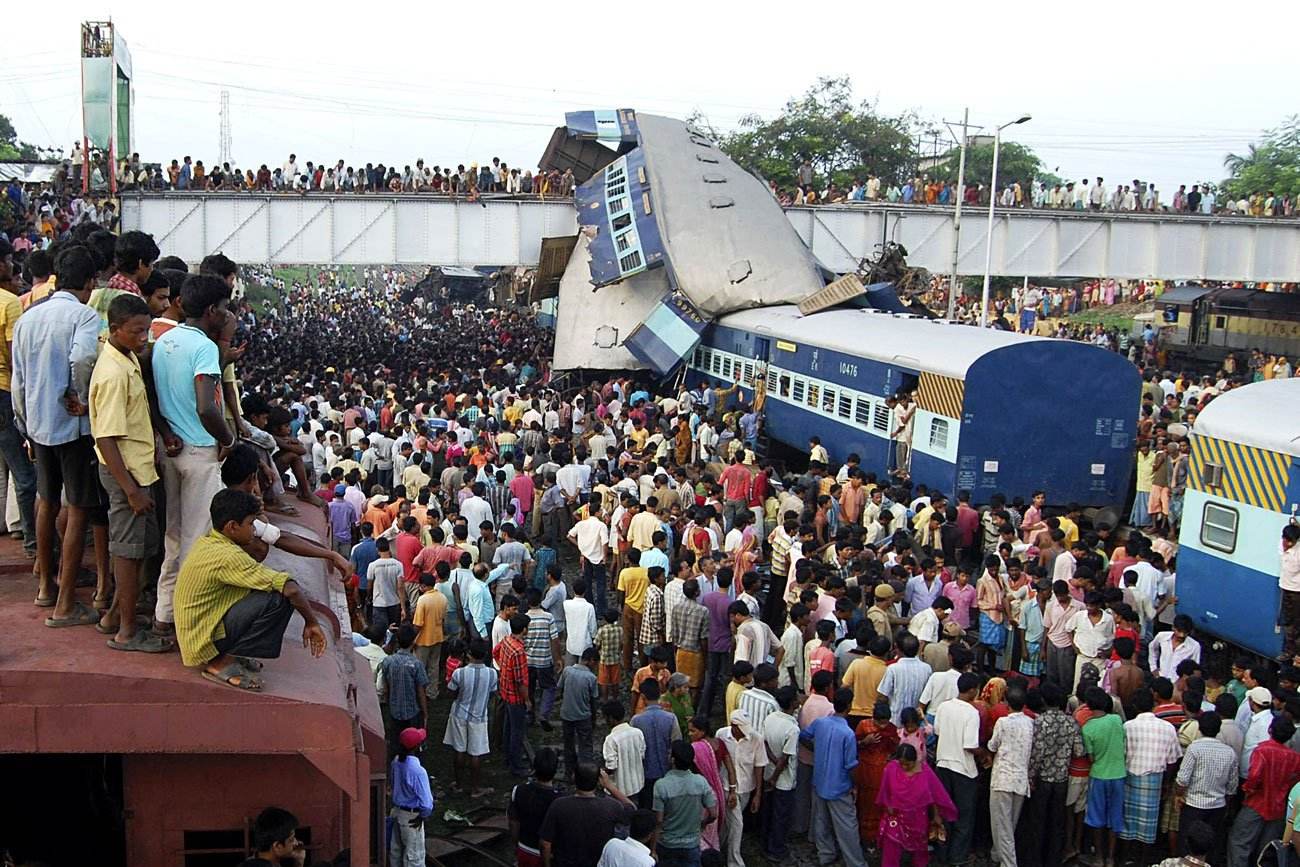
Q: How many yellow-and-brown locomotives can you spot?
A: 1